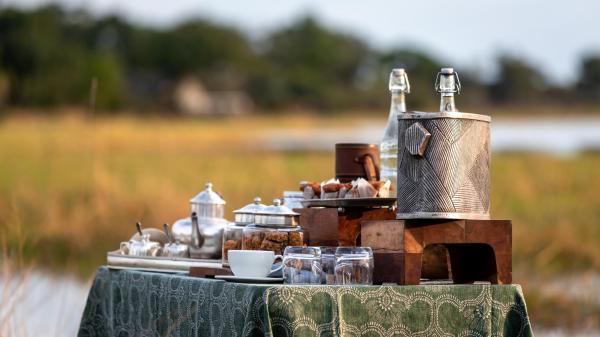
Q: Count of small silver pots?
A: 2